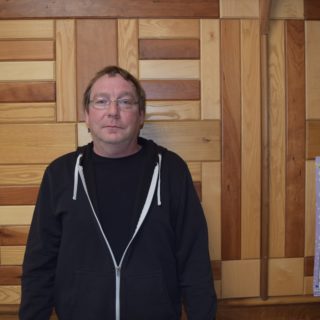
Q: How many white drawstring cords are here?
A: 2